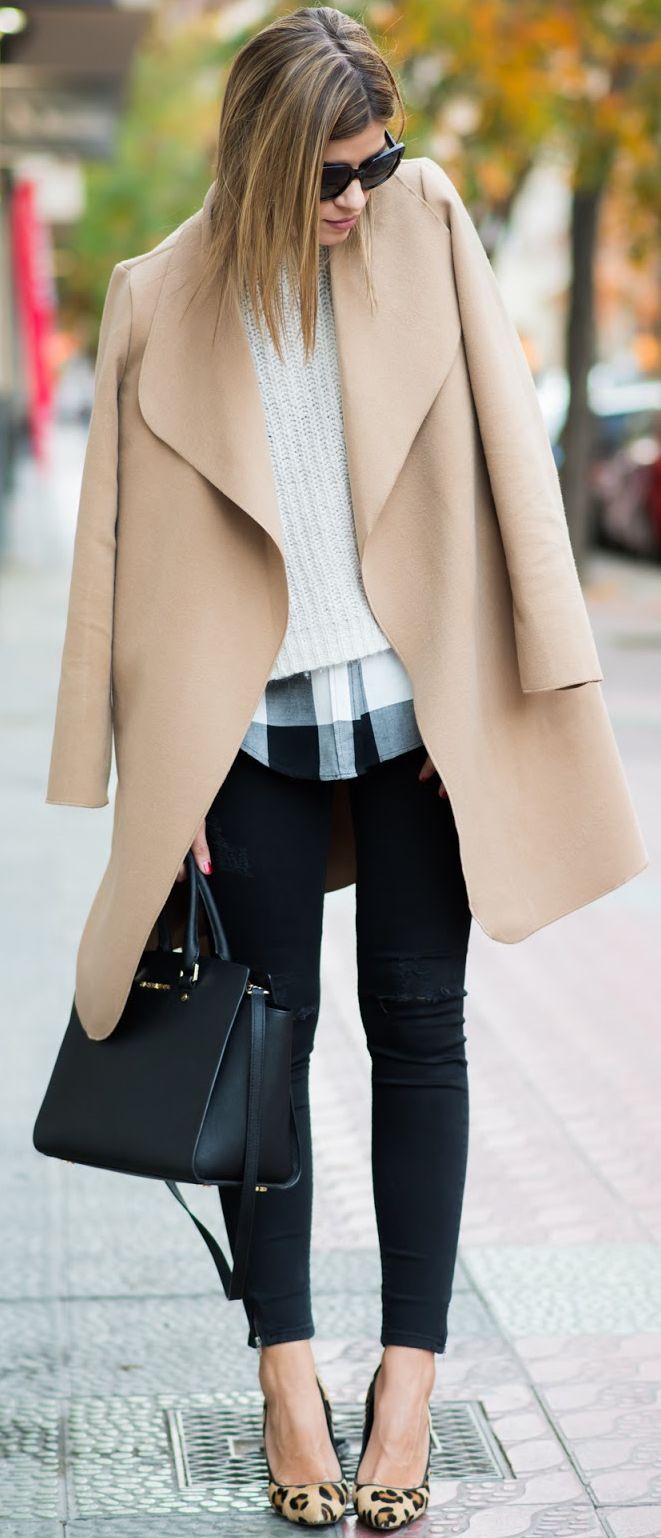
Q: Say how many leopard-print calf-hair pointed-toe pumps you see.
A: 2